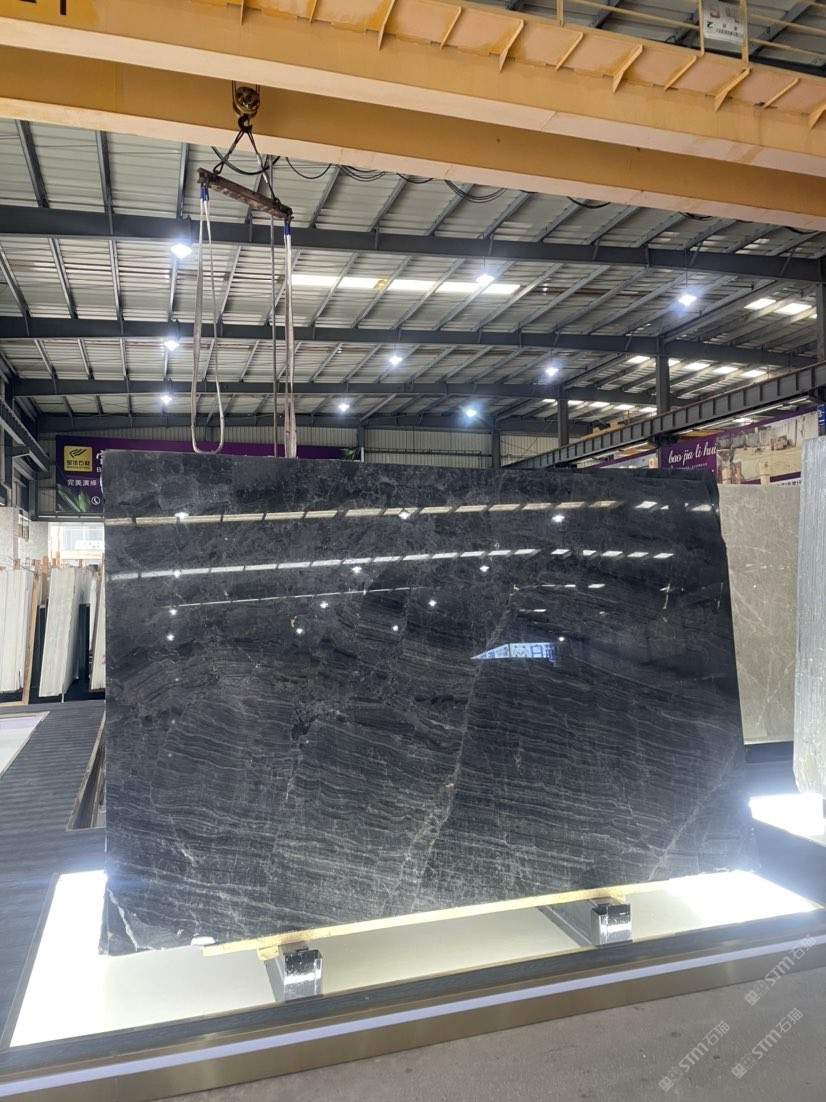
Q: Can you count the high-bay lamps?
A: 9